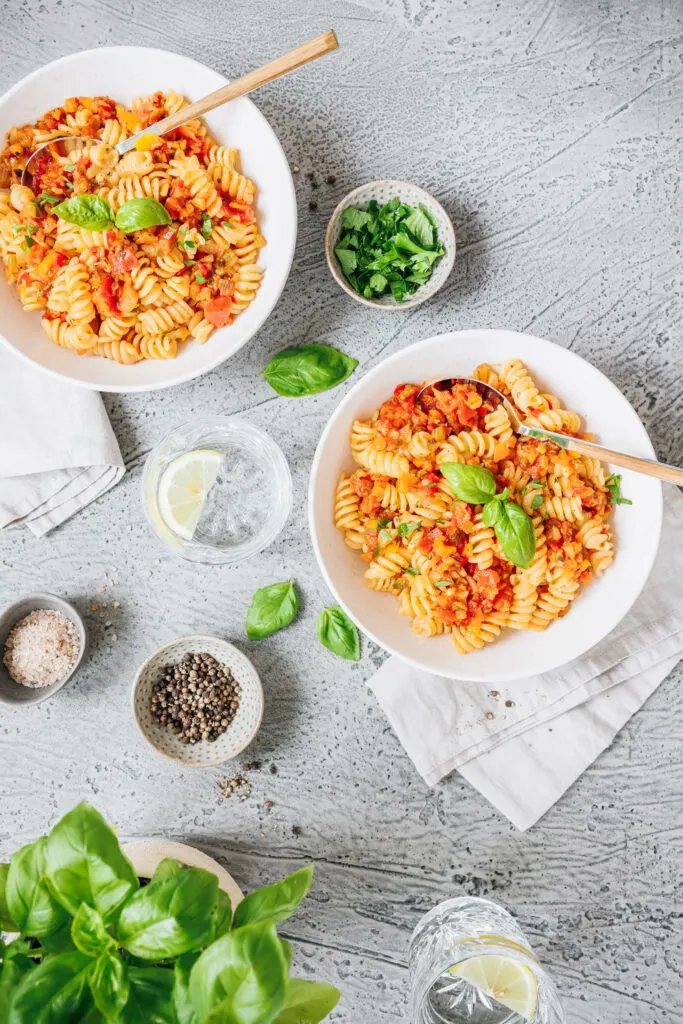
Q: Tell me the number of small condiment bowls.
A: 3